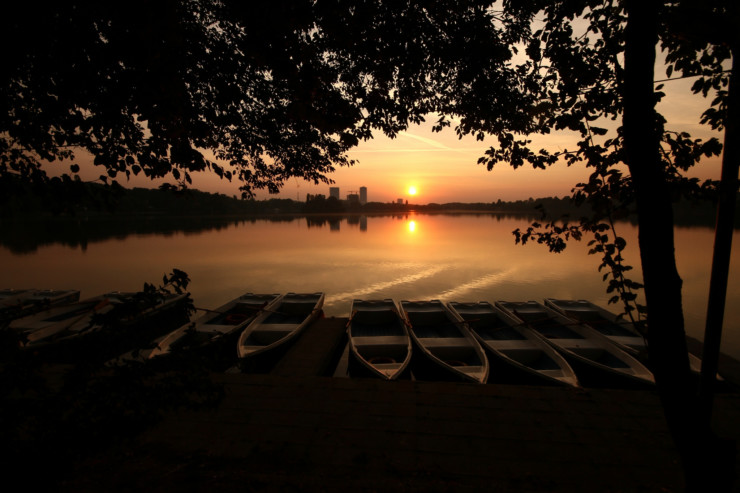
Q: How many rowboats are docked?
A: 11